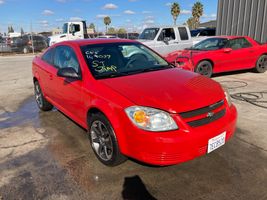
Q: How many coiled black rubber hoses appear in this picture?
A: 1